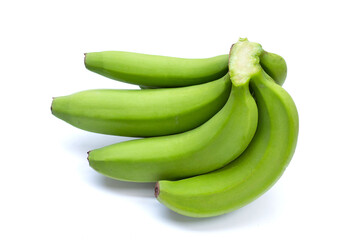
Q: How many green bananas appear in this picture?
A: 5